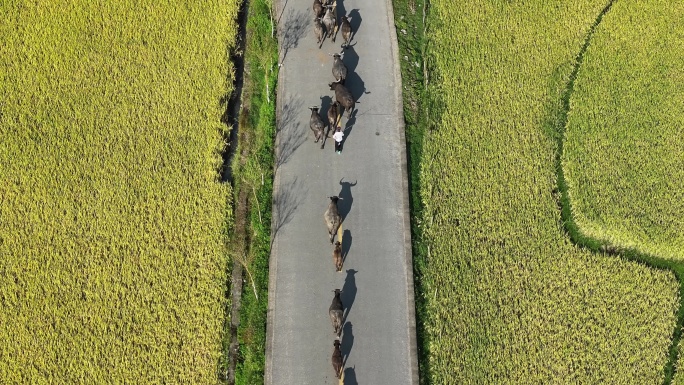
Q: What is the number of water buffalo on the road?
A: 13